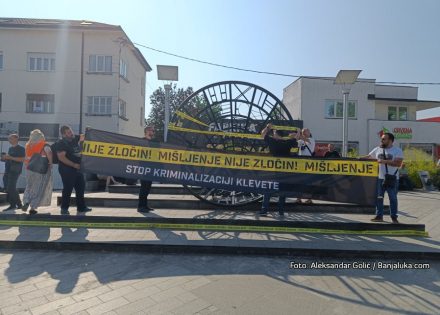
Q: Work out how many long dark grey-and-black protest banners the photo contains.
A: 1